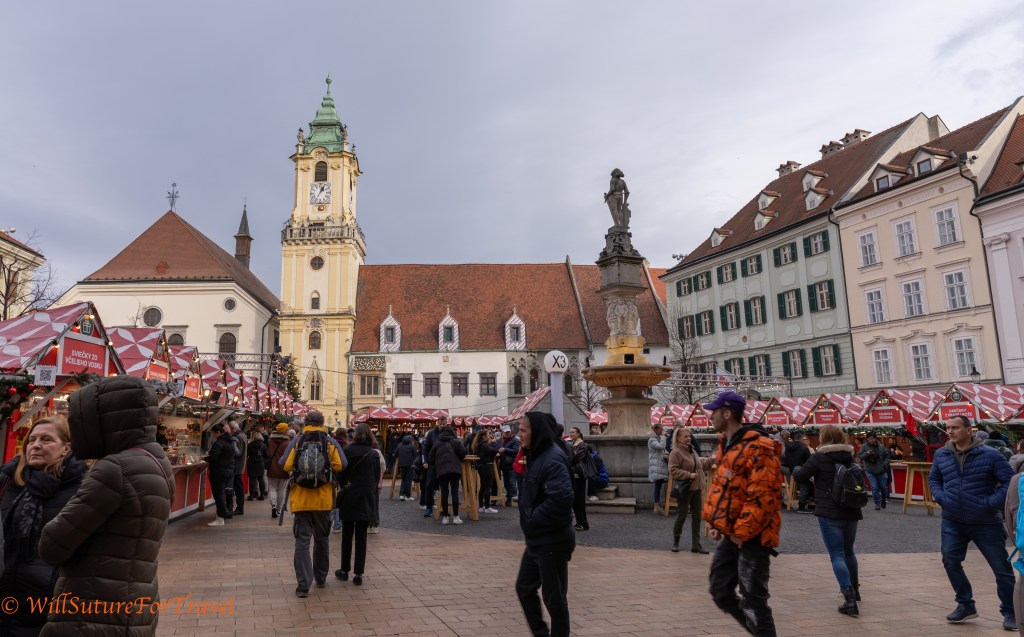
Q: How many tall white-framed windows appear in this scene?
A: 9